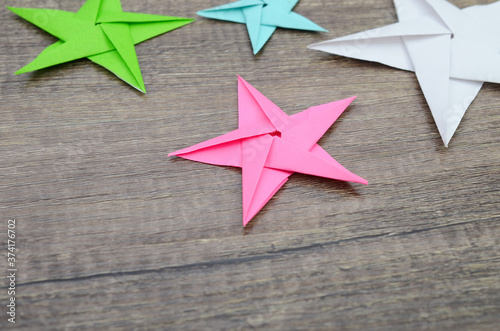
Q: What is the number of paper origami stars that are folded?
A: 4